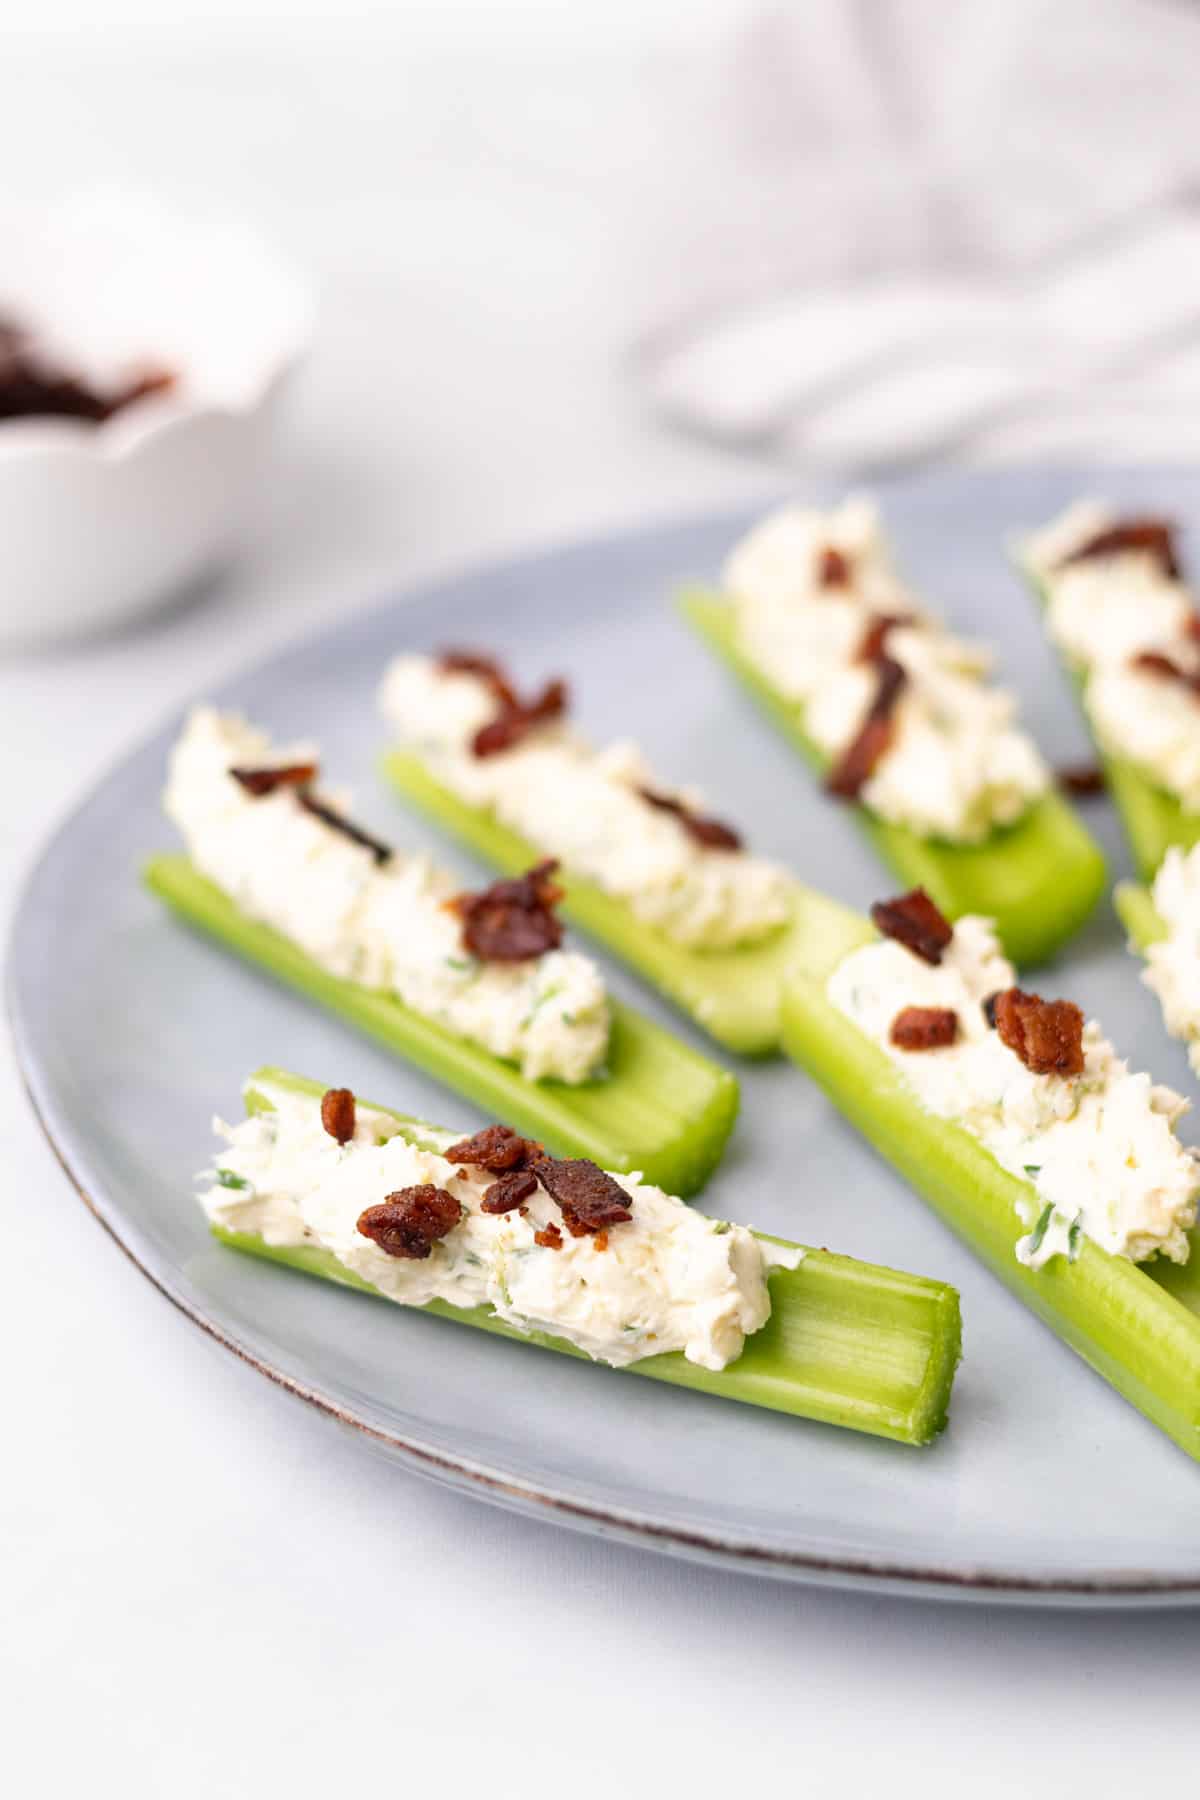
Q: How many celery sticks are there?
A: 7